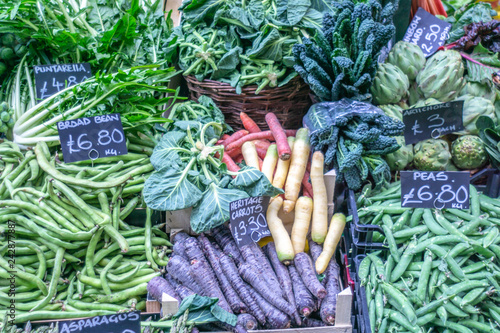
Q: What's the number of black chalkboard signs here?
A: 7